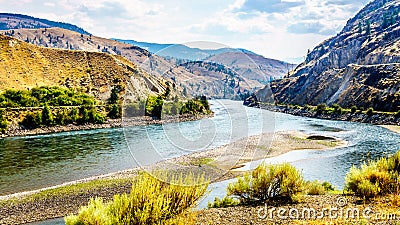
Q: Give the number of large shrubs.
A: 3